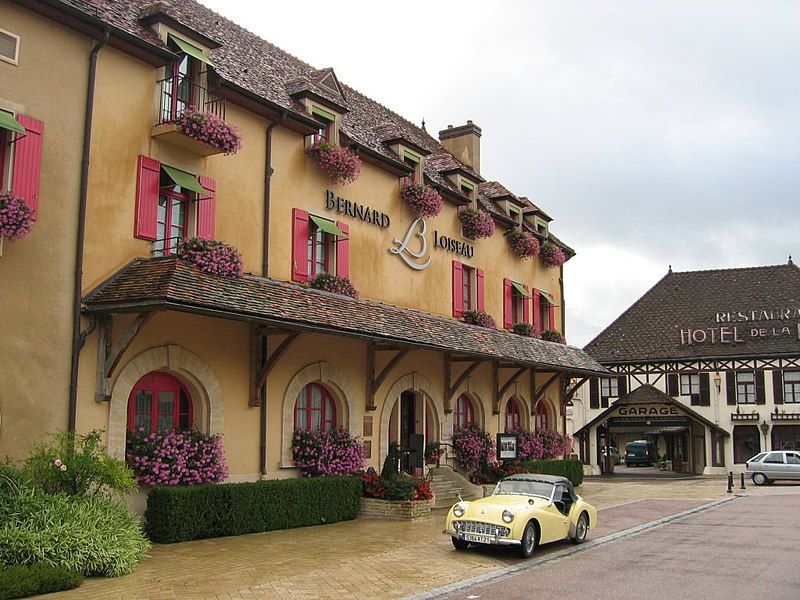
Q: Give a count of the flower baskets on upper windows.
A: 12